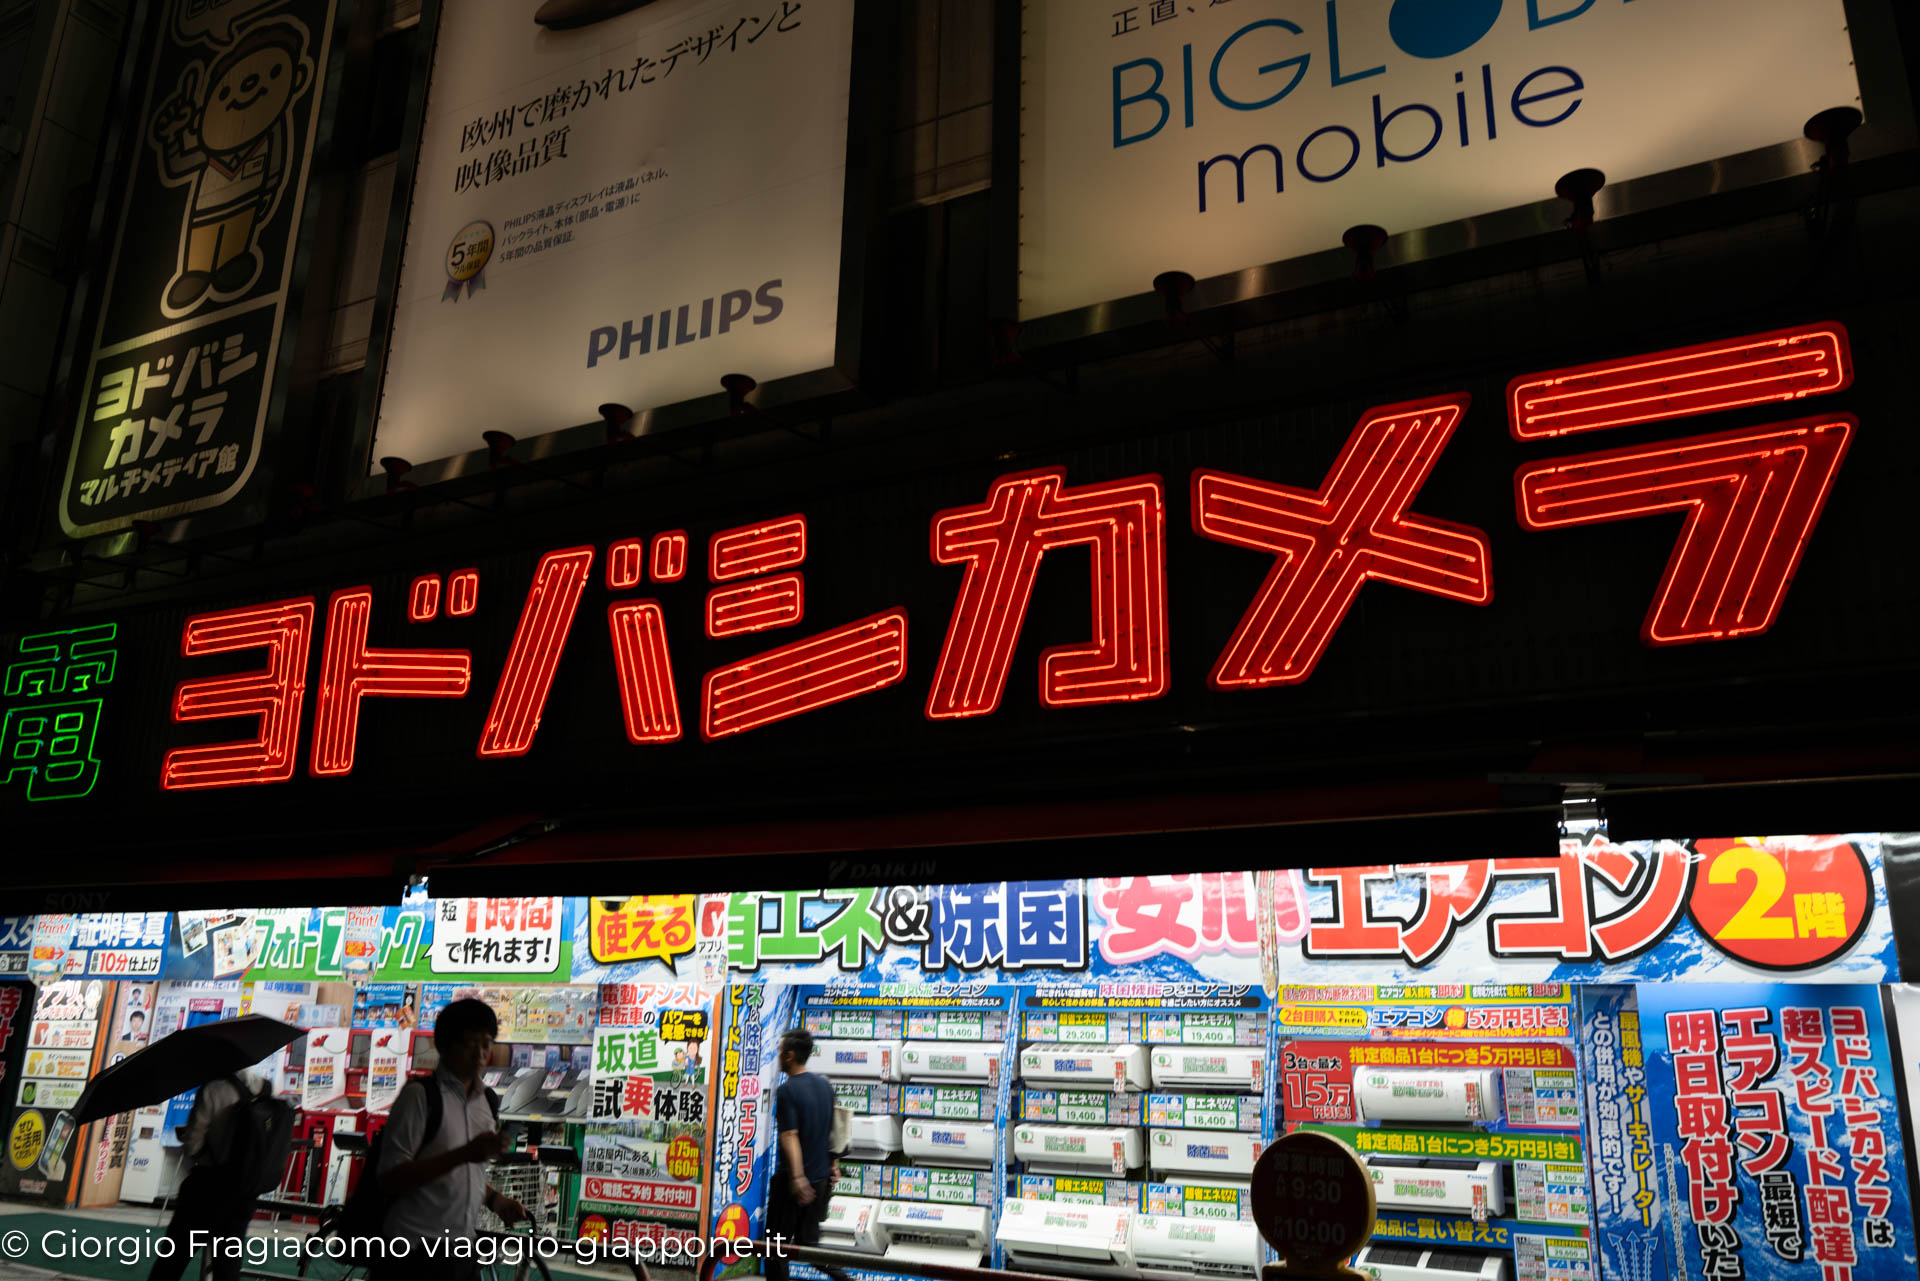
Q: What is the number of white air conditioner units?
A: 15